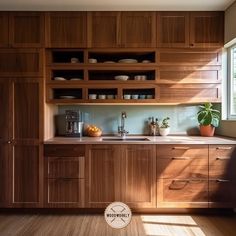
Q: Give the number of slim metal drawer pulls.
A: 6